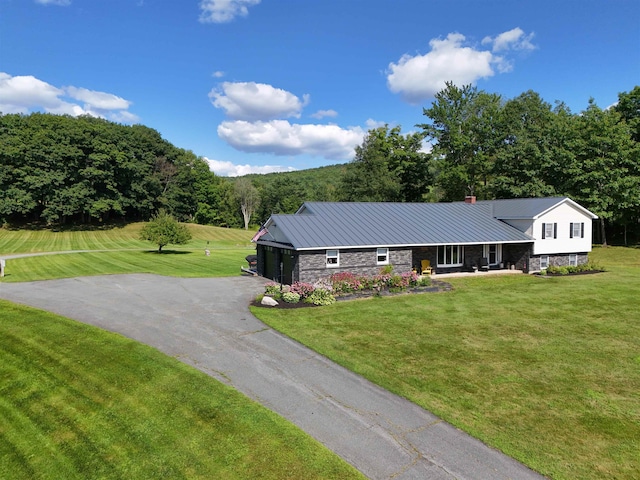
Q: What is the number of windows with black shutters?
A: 2